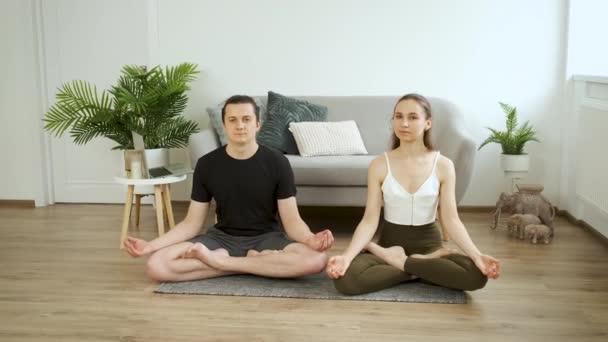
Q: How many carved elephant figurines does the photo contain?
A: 3